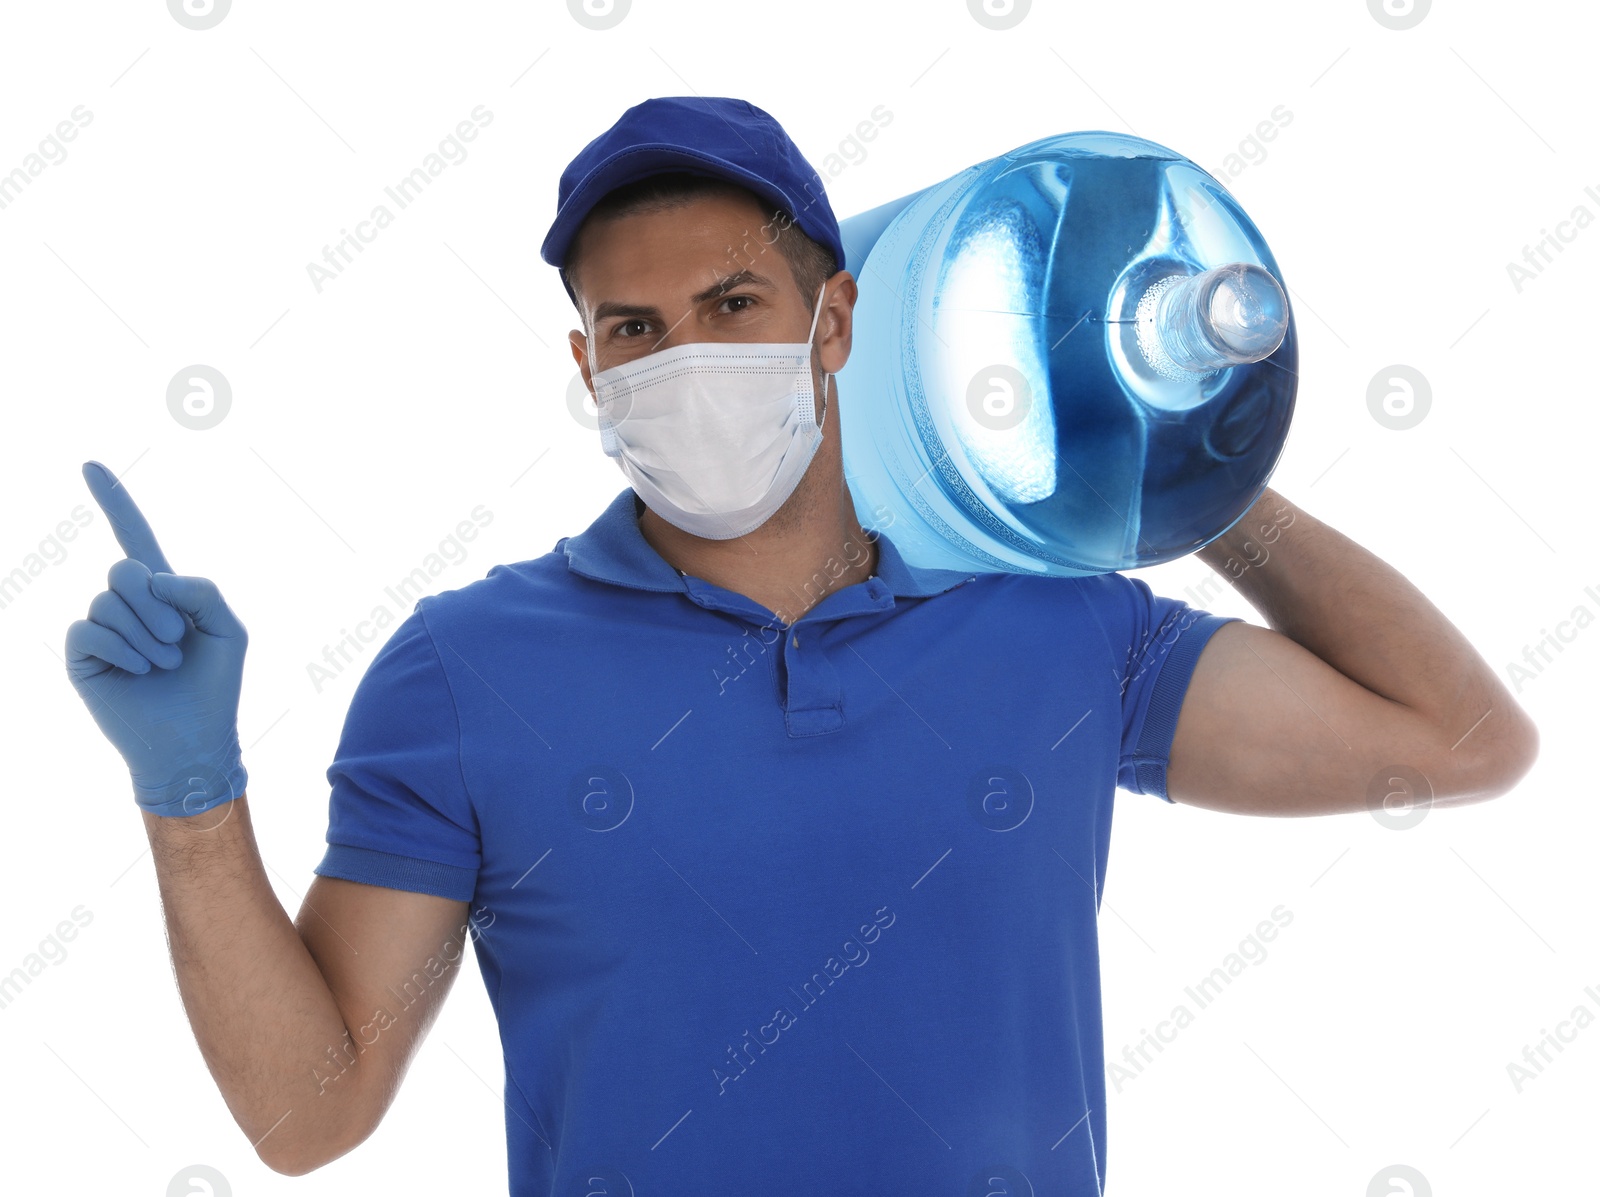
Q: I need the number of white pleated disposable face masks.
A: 1